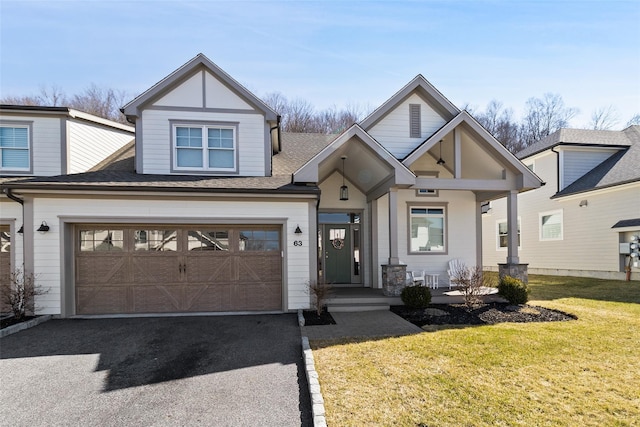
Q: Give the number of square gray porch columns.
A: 2